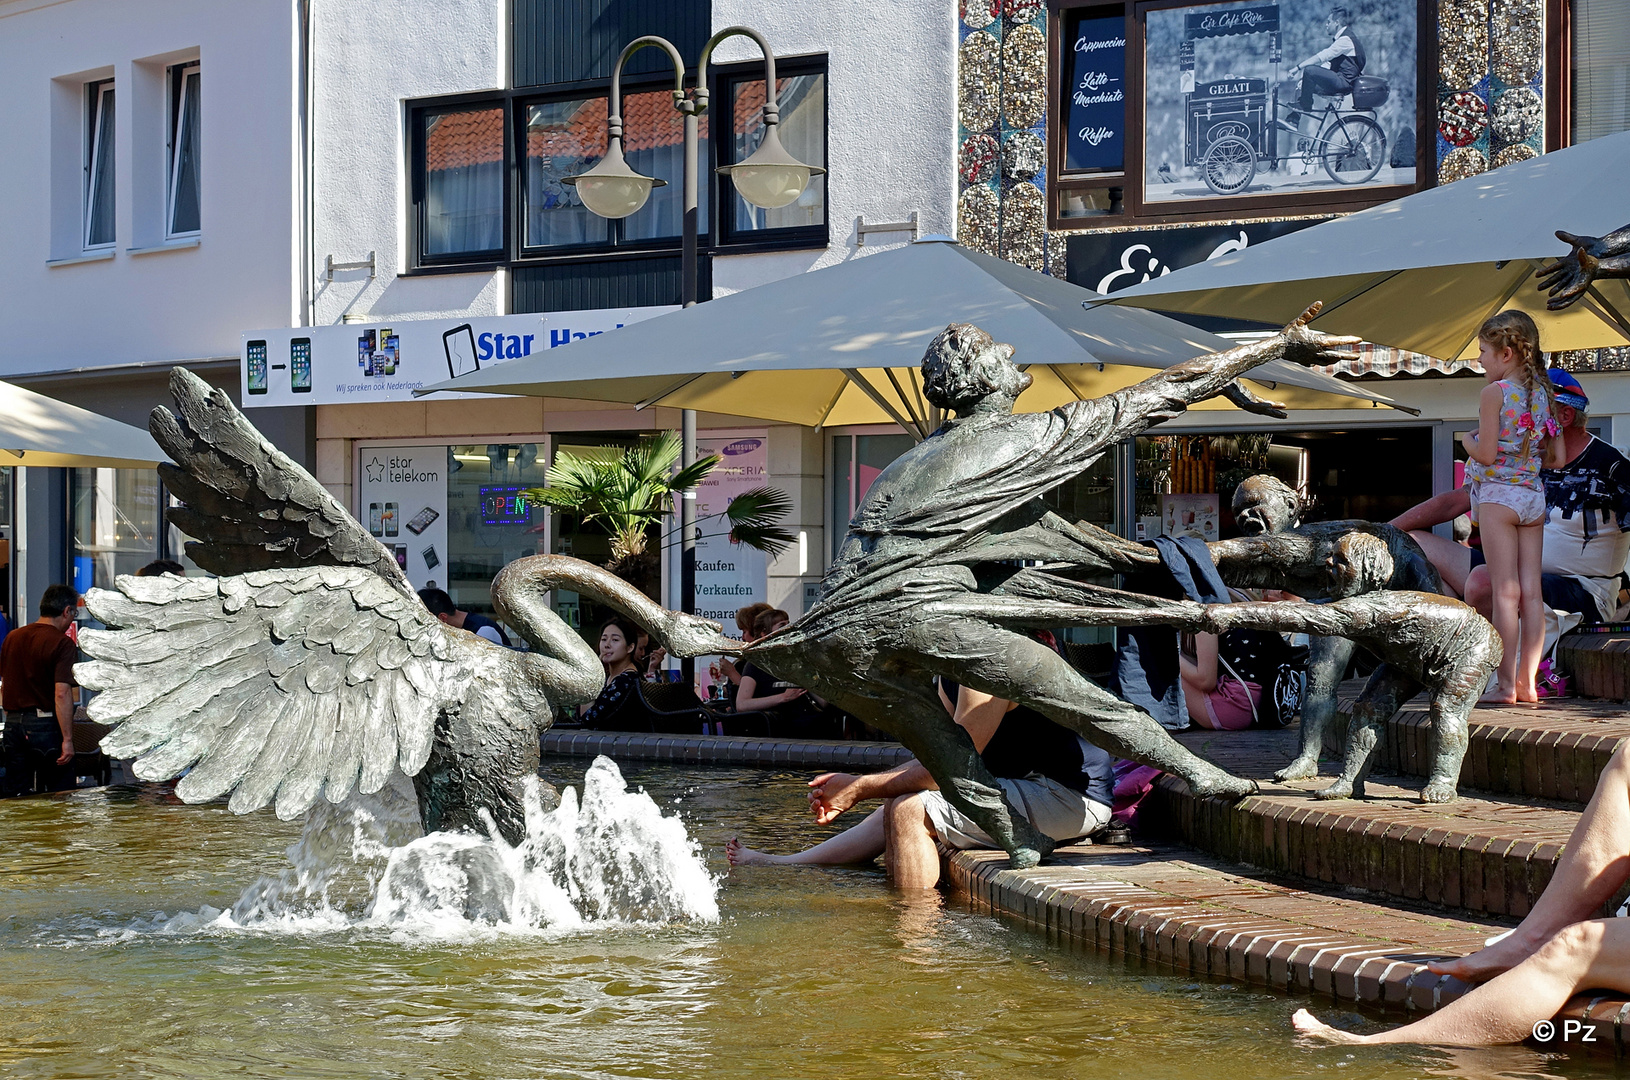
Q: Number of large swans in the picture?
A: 1